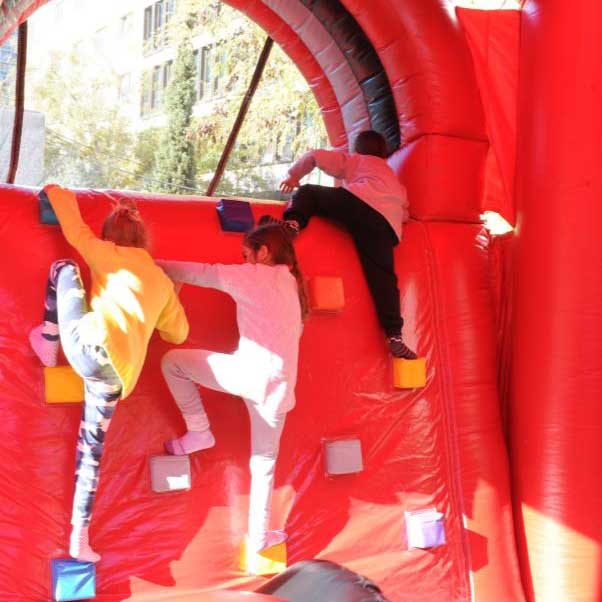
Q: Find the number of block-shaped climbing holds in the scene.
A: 10